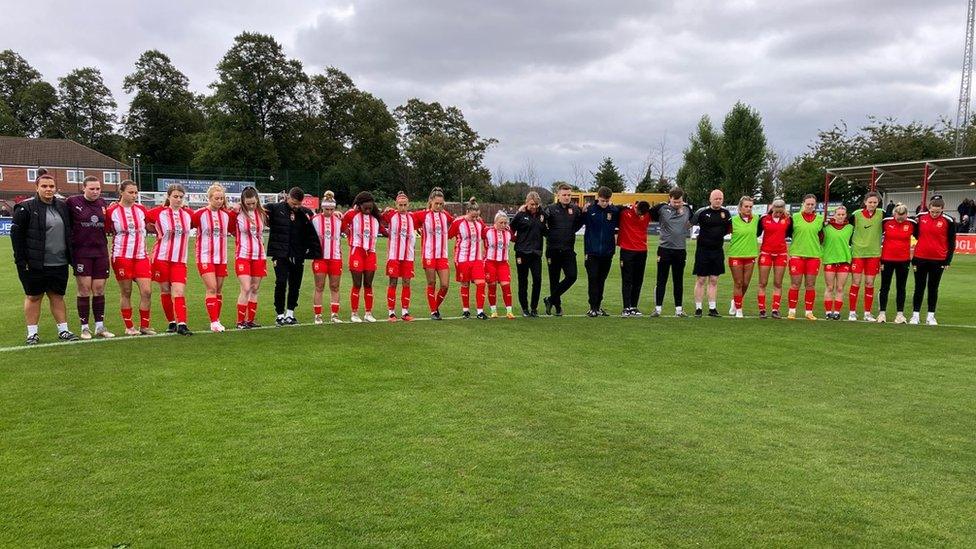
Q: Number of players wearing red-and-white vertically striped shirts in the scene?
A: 10